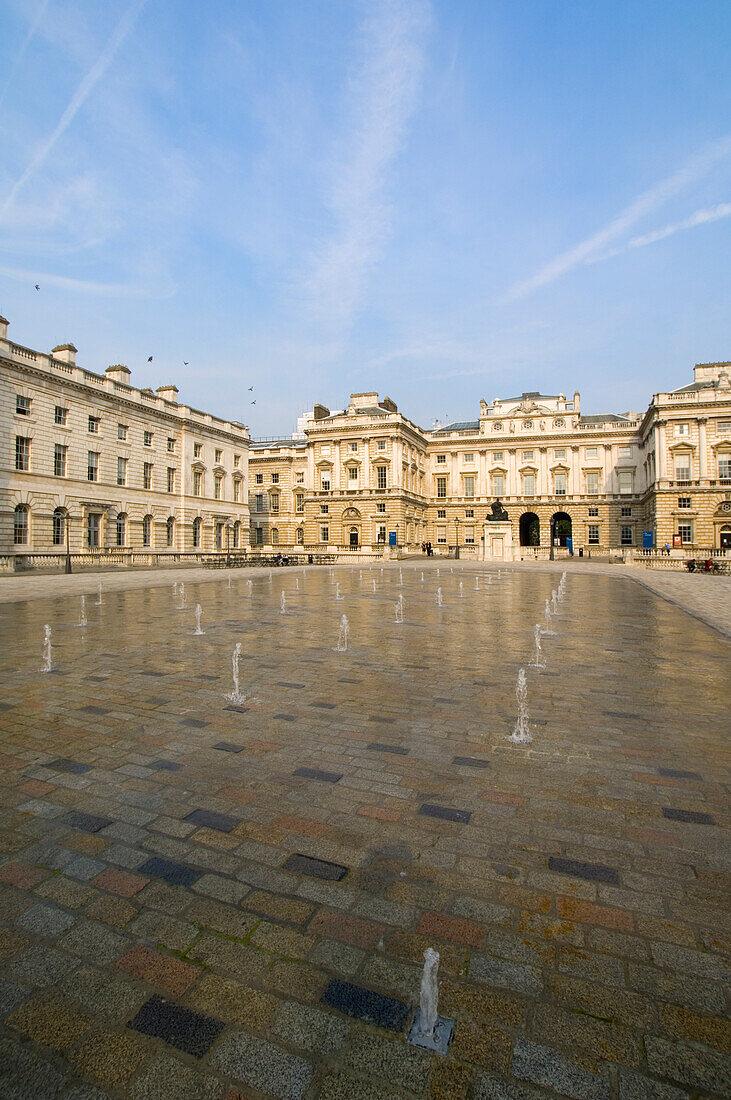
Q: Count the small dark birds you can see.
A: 5